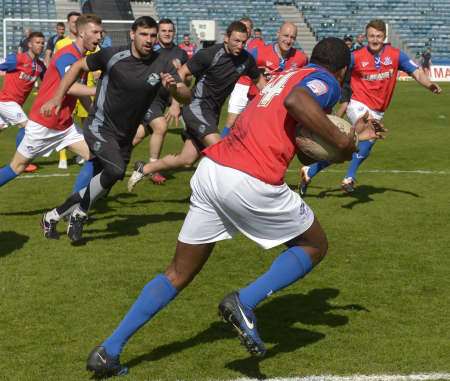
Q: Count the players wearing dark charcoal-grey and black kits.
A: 3